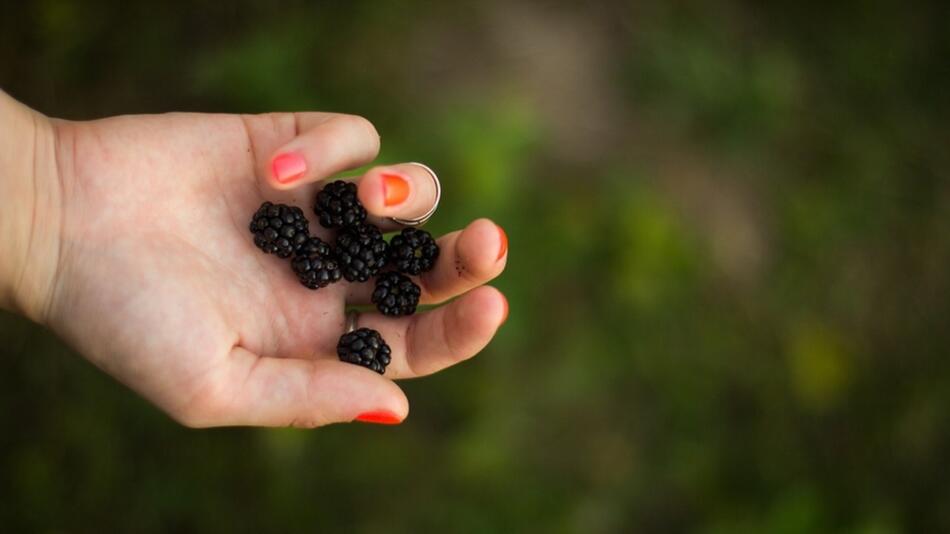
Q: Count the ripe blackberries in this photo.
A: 7